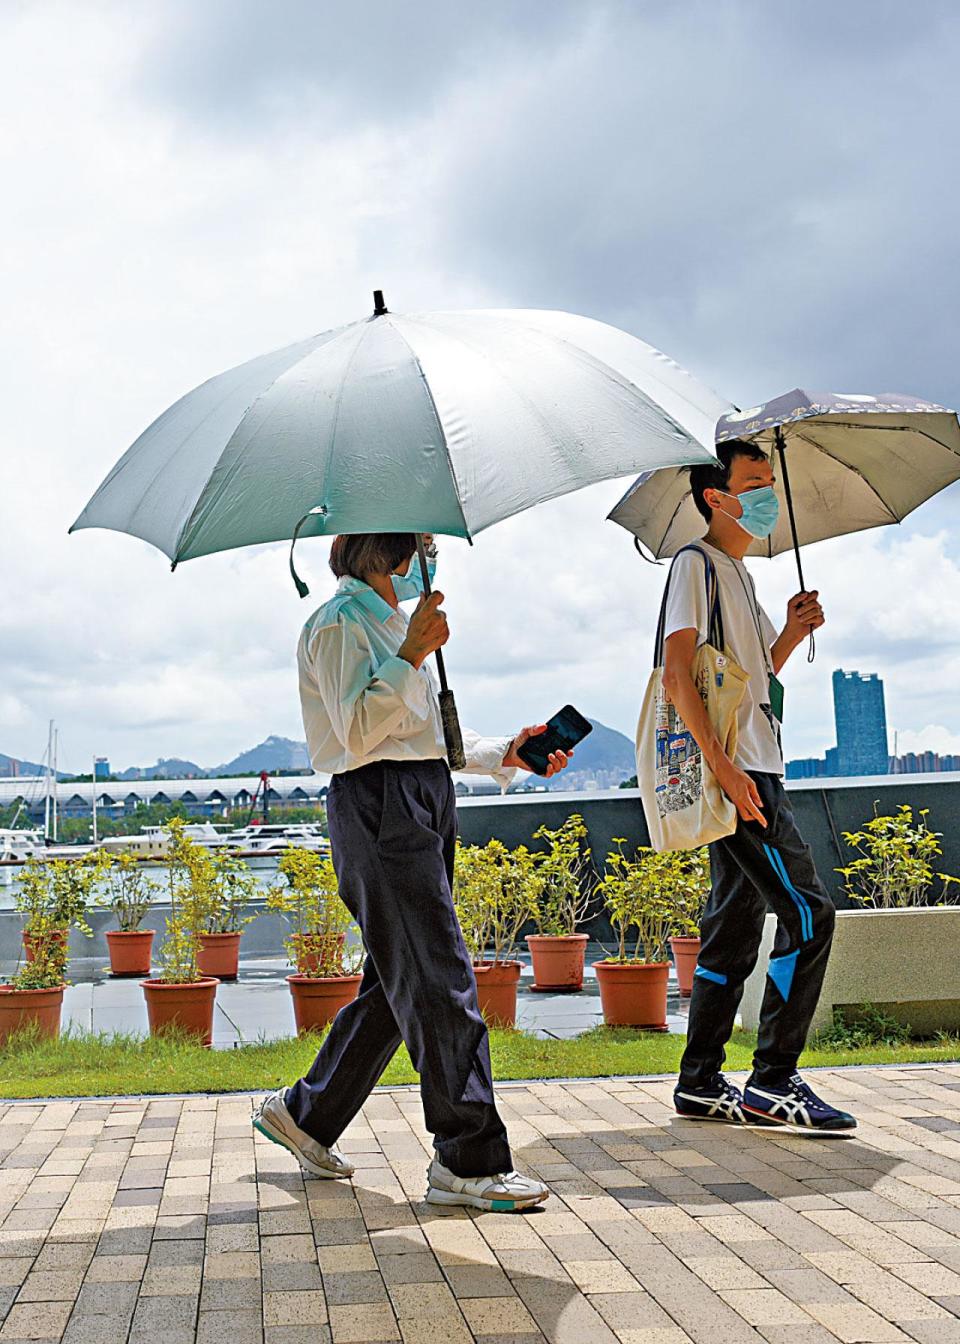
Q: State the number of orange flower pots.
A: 11